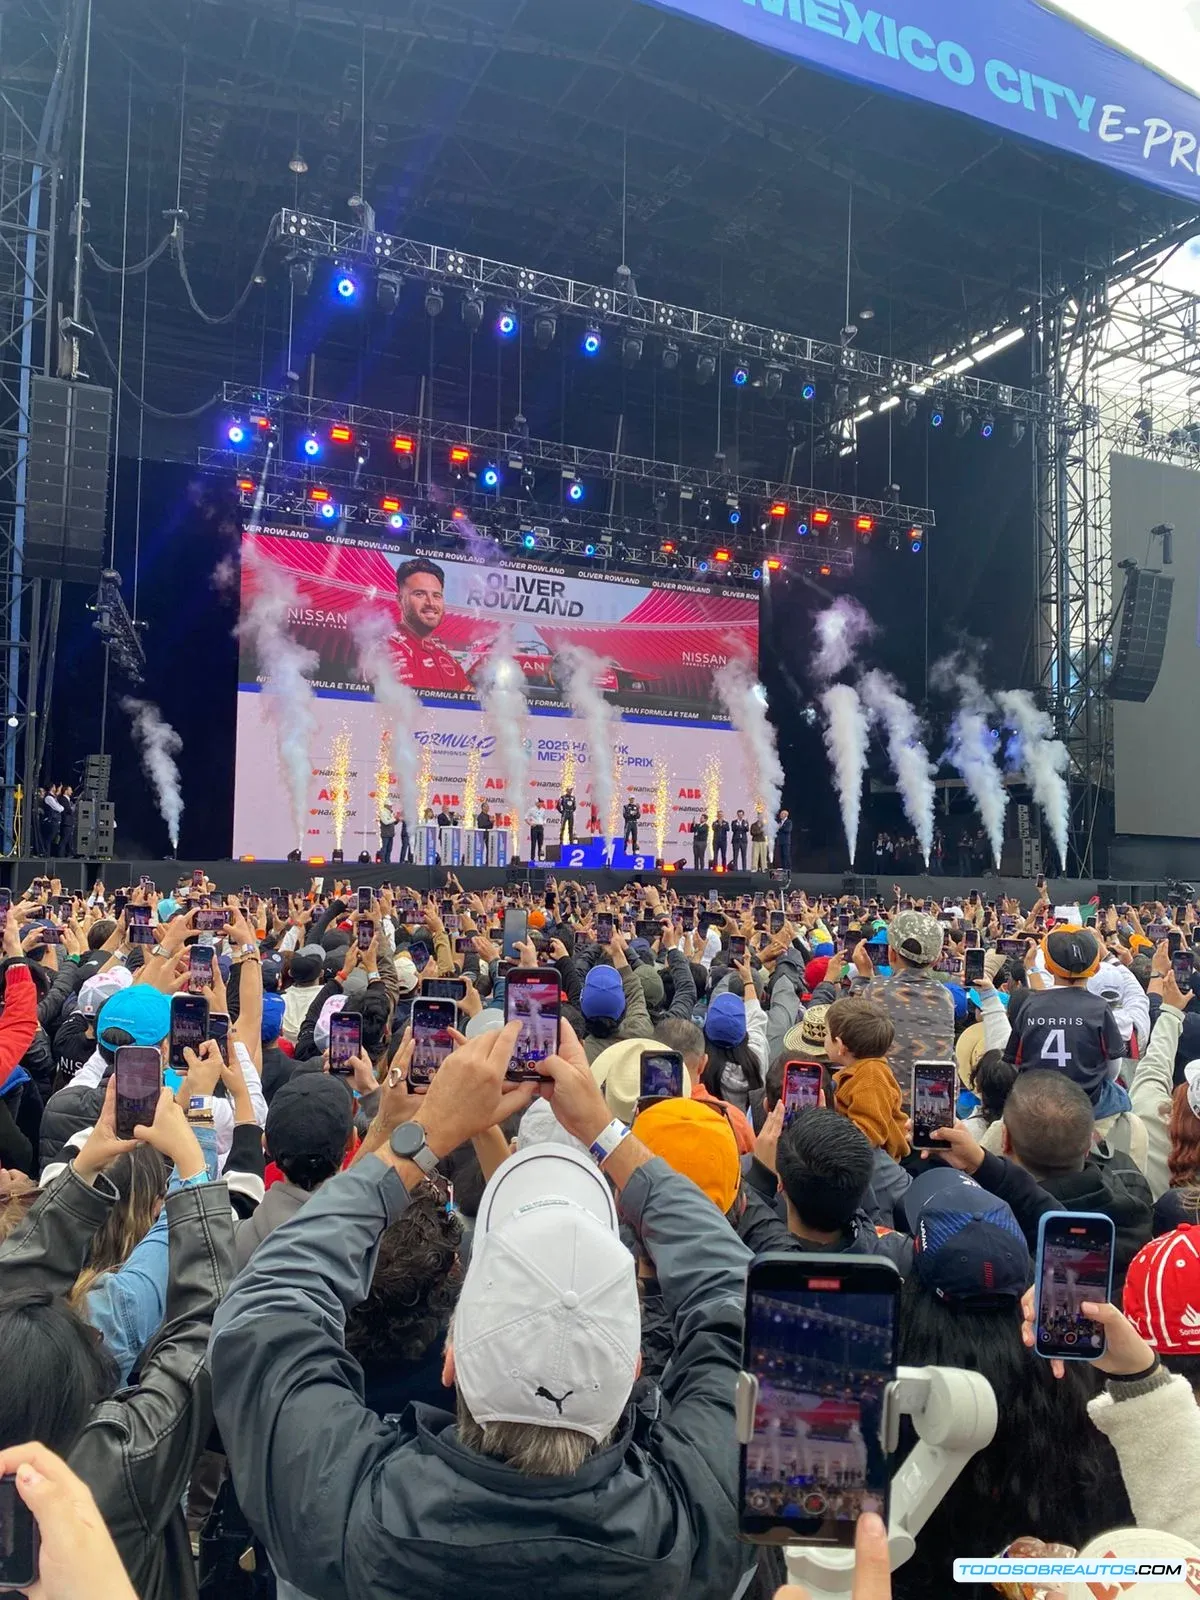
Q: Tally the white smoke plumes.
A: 10